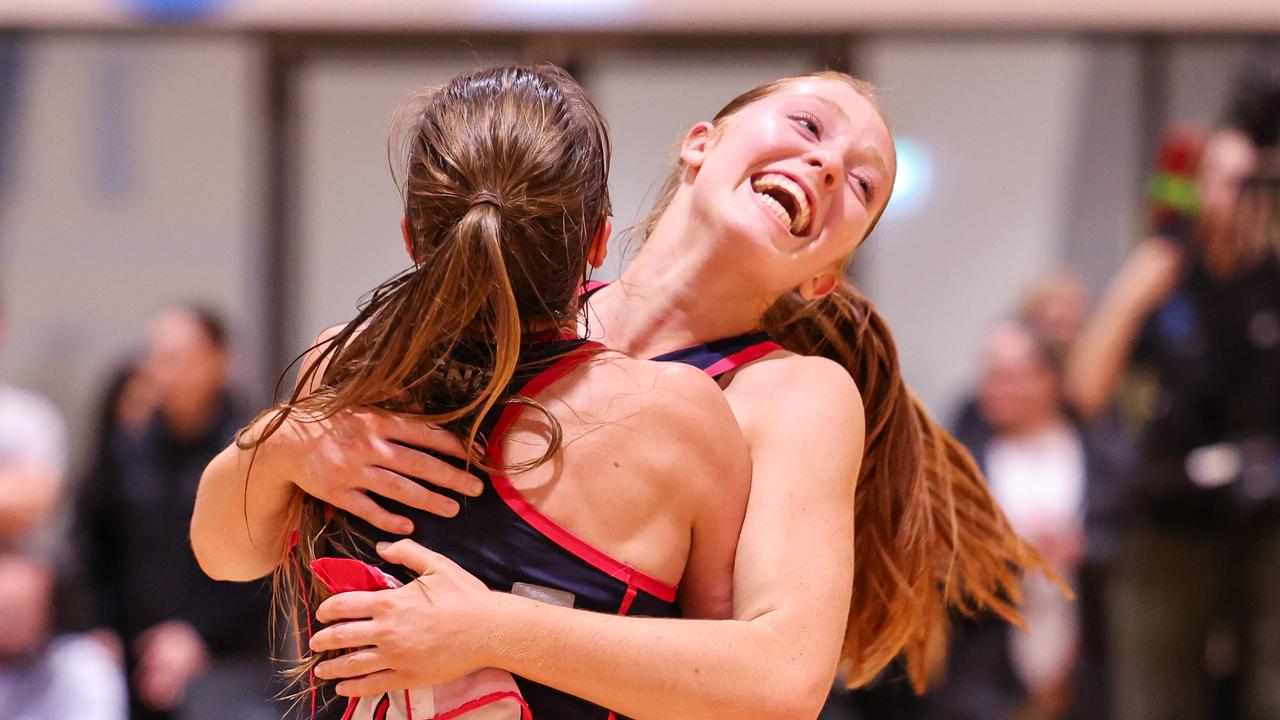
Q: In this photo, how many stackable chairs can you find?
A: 0